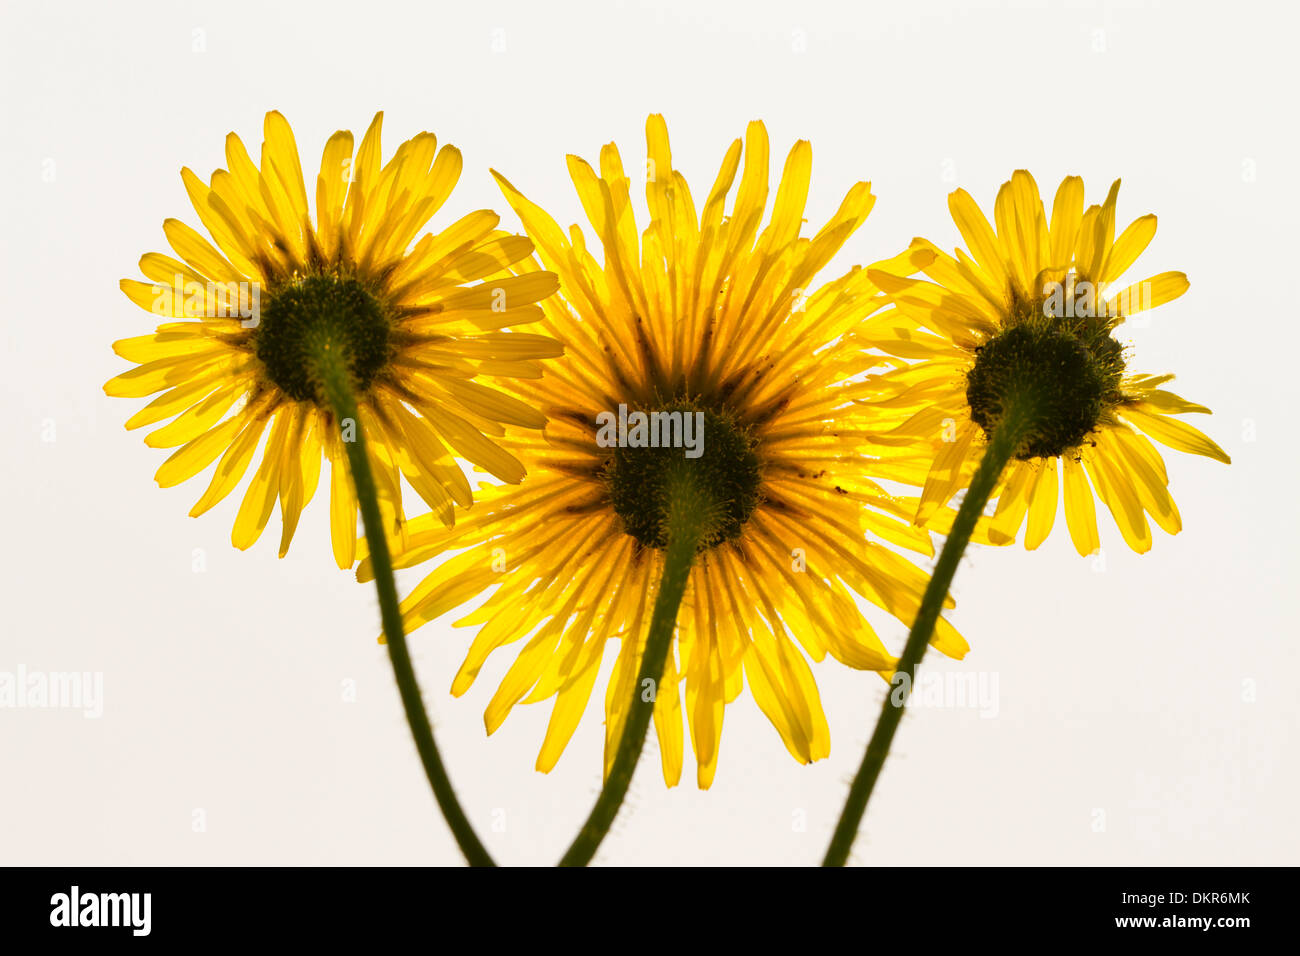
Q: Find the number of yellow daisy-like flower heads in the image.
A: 3